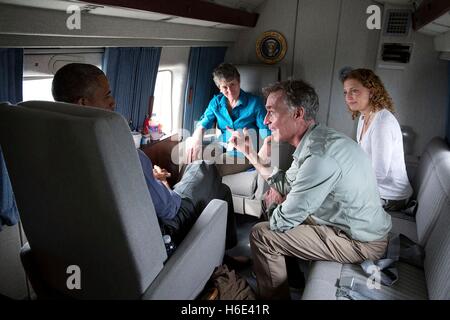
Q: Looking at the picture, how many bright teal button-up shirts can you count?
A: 1